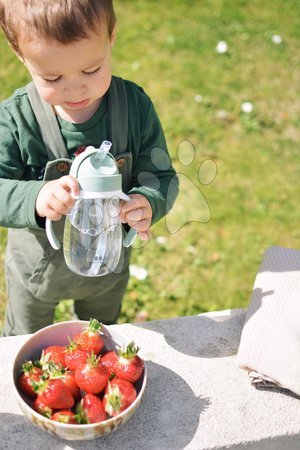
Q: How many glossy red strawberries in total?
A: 13